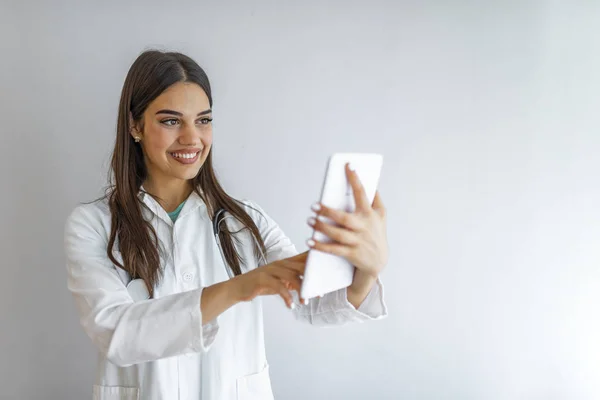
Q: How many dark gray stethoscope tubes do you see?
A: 1